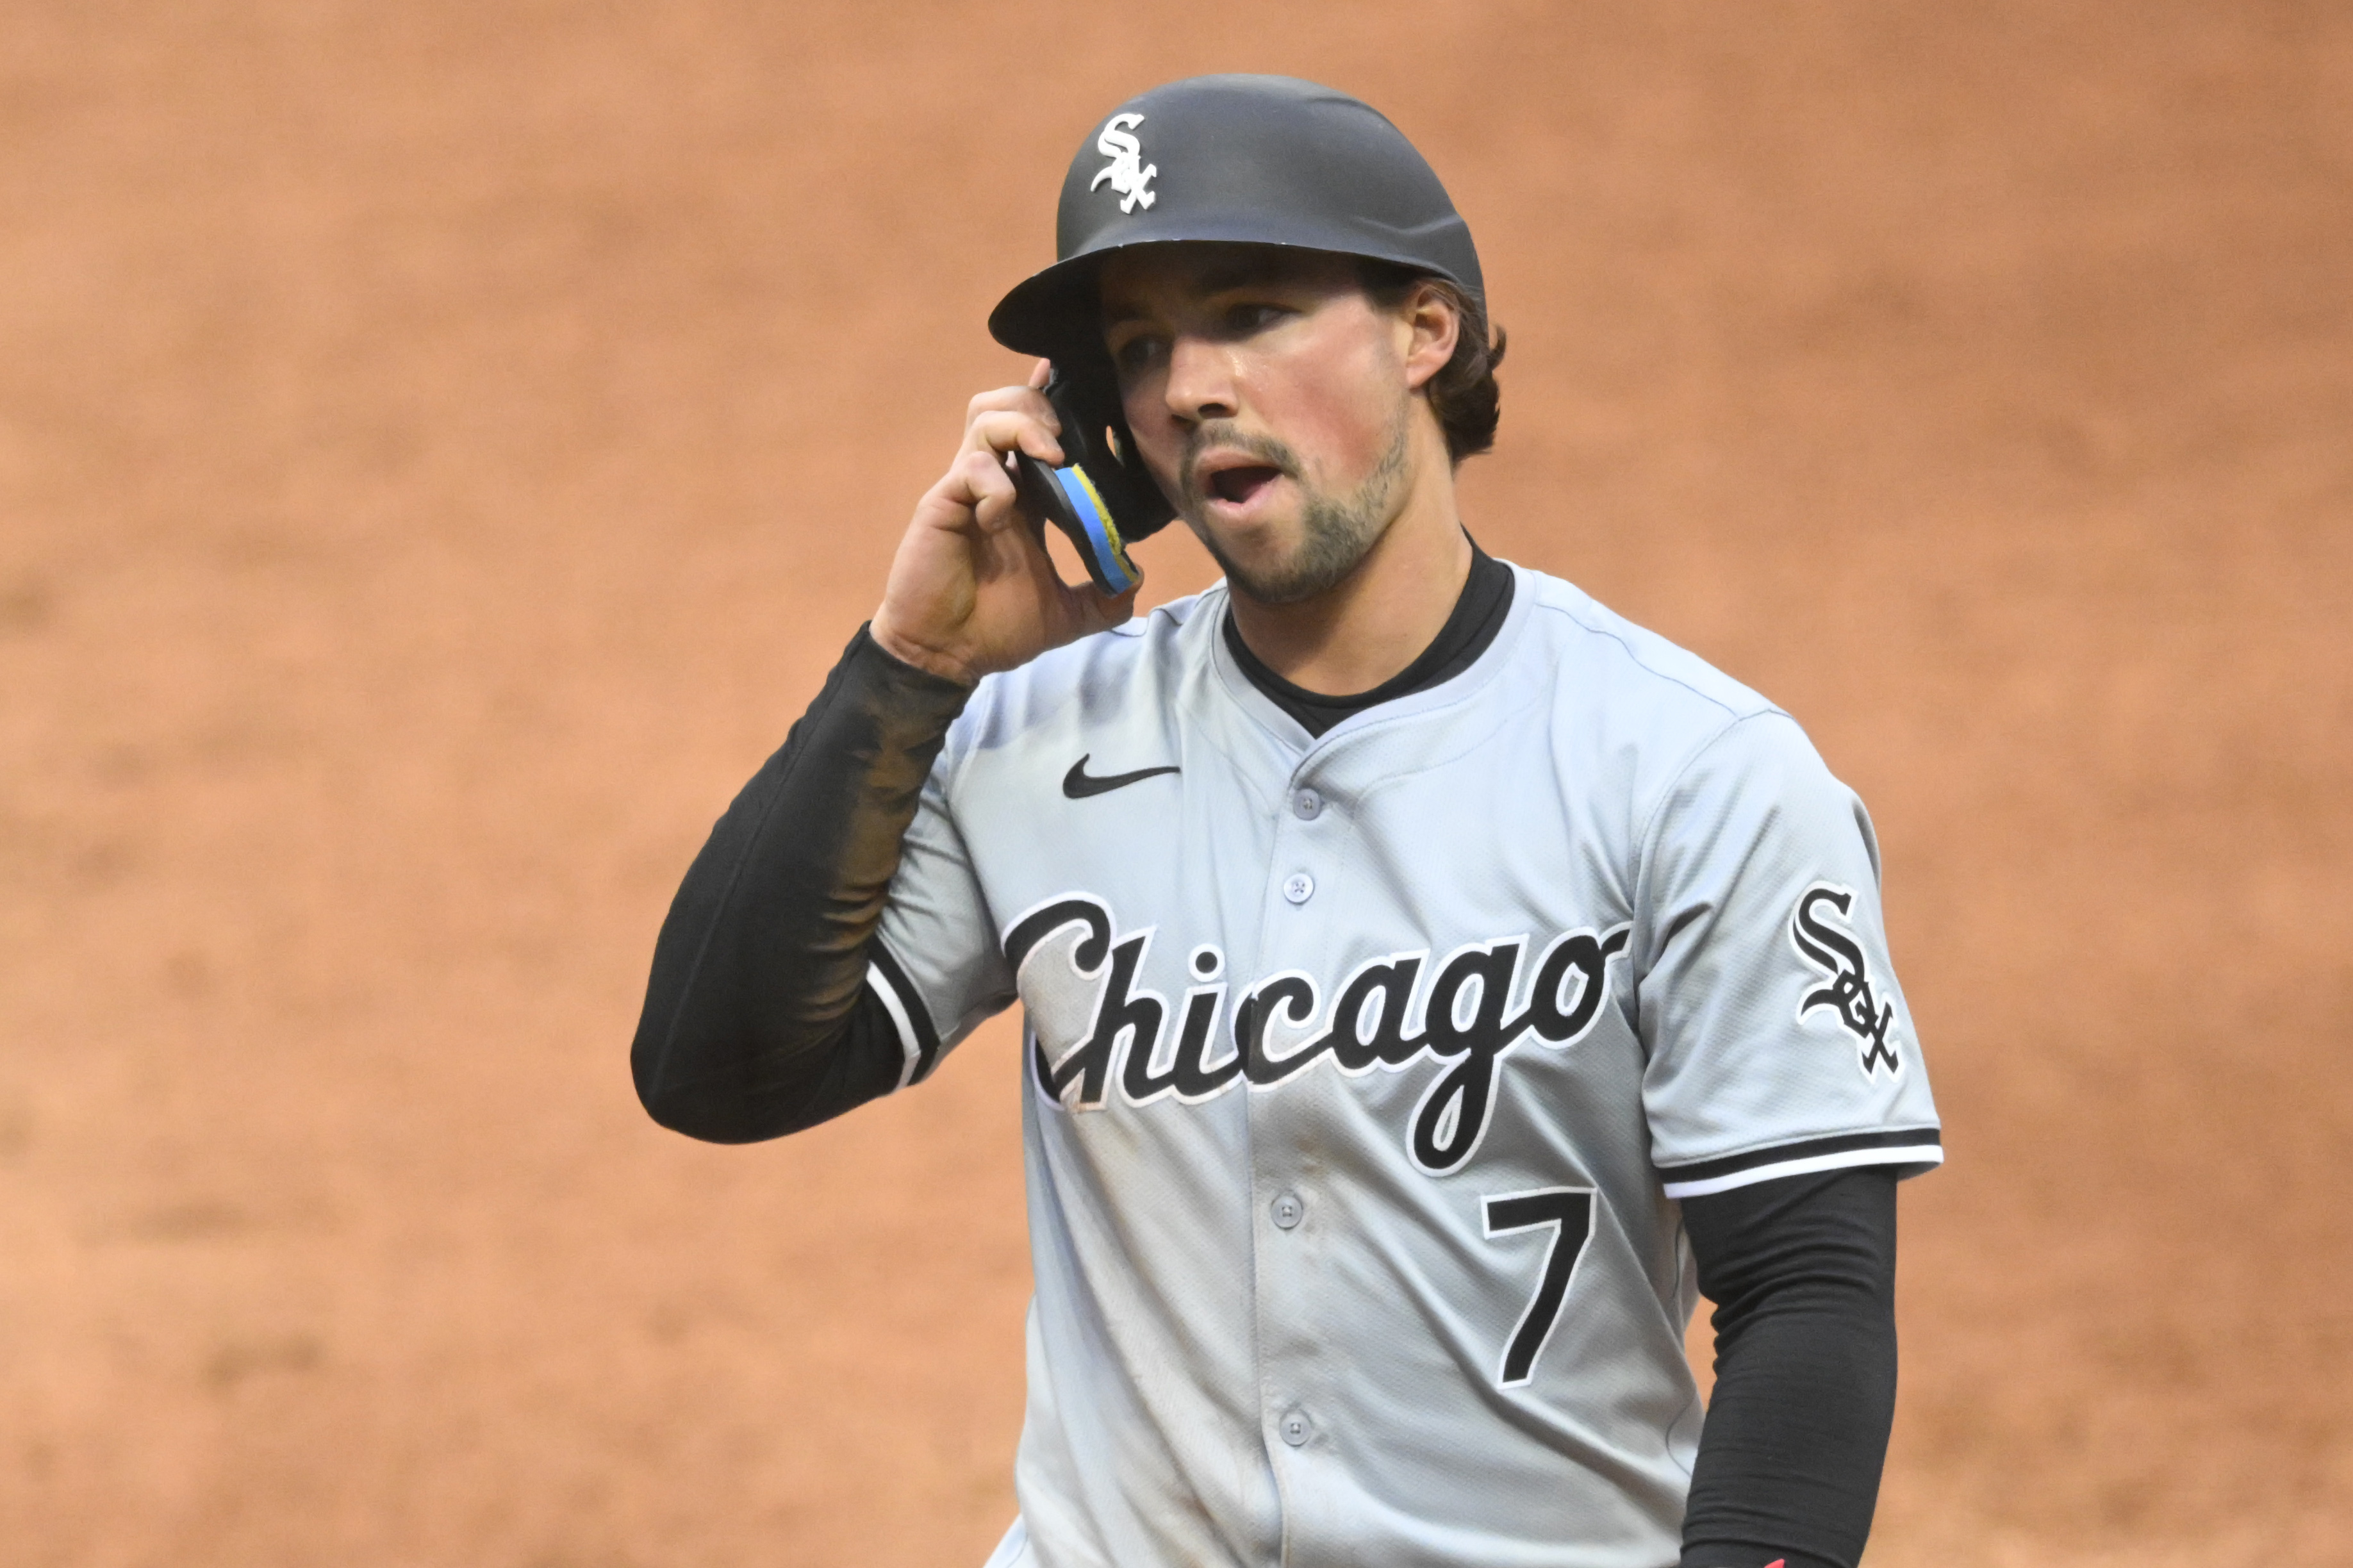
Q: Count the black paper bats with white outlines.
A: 0